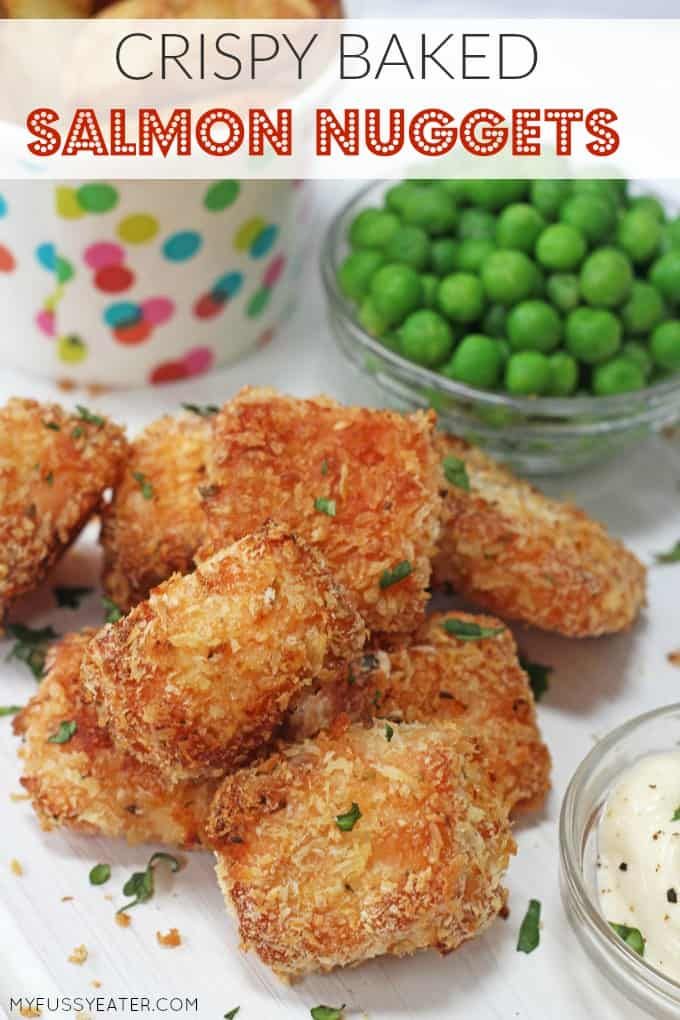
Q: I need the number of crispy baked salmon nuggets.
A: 8